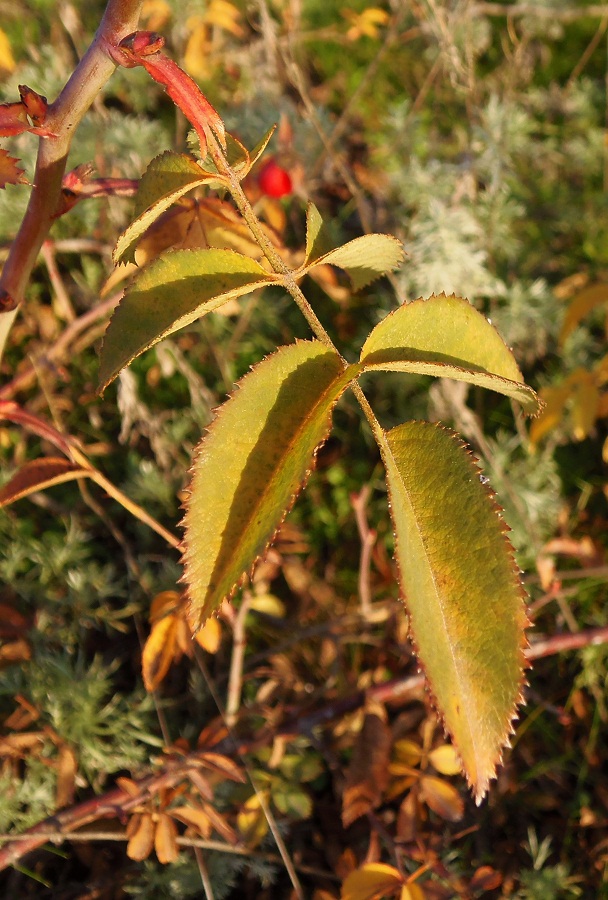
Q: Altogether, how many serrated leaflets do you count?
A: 7